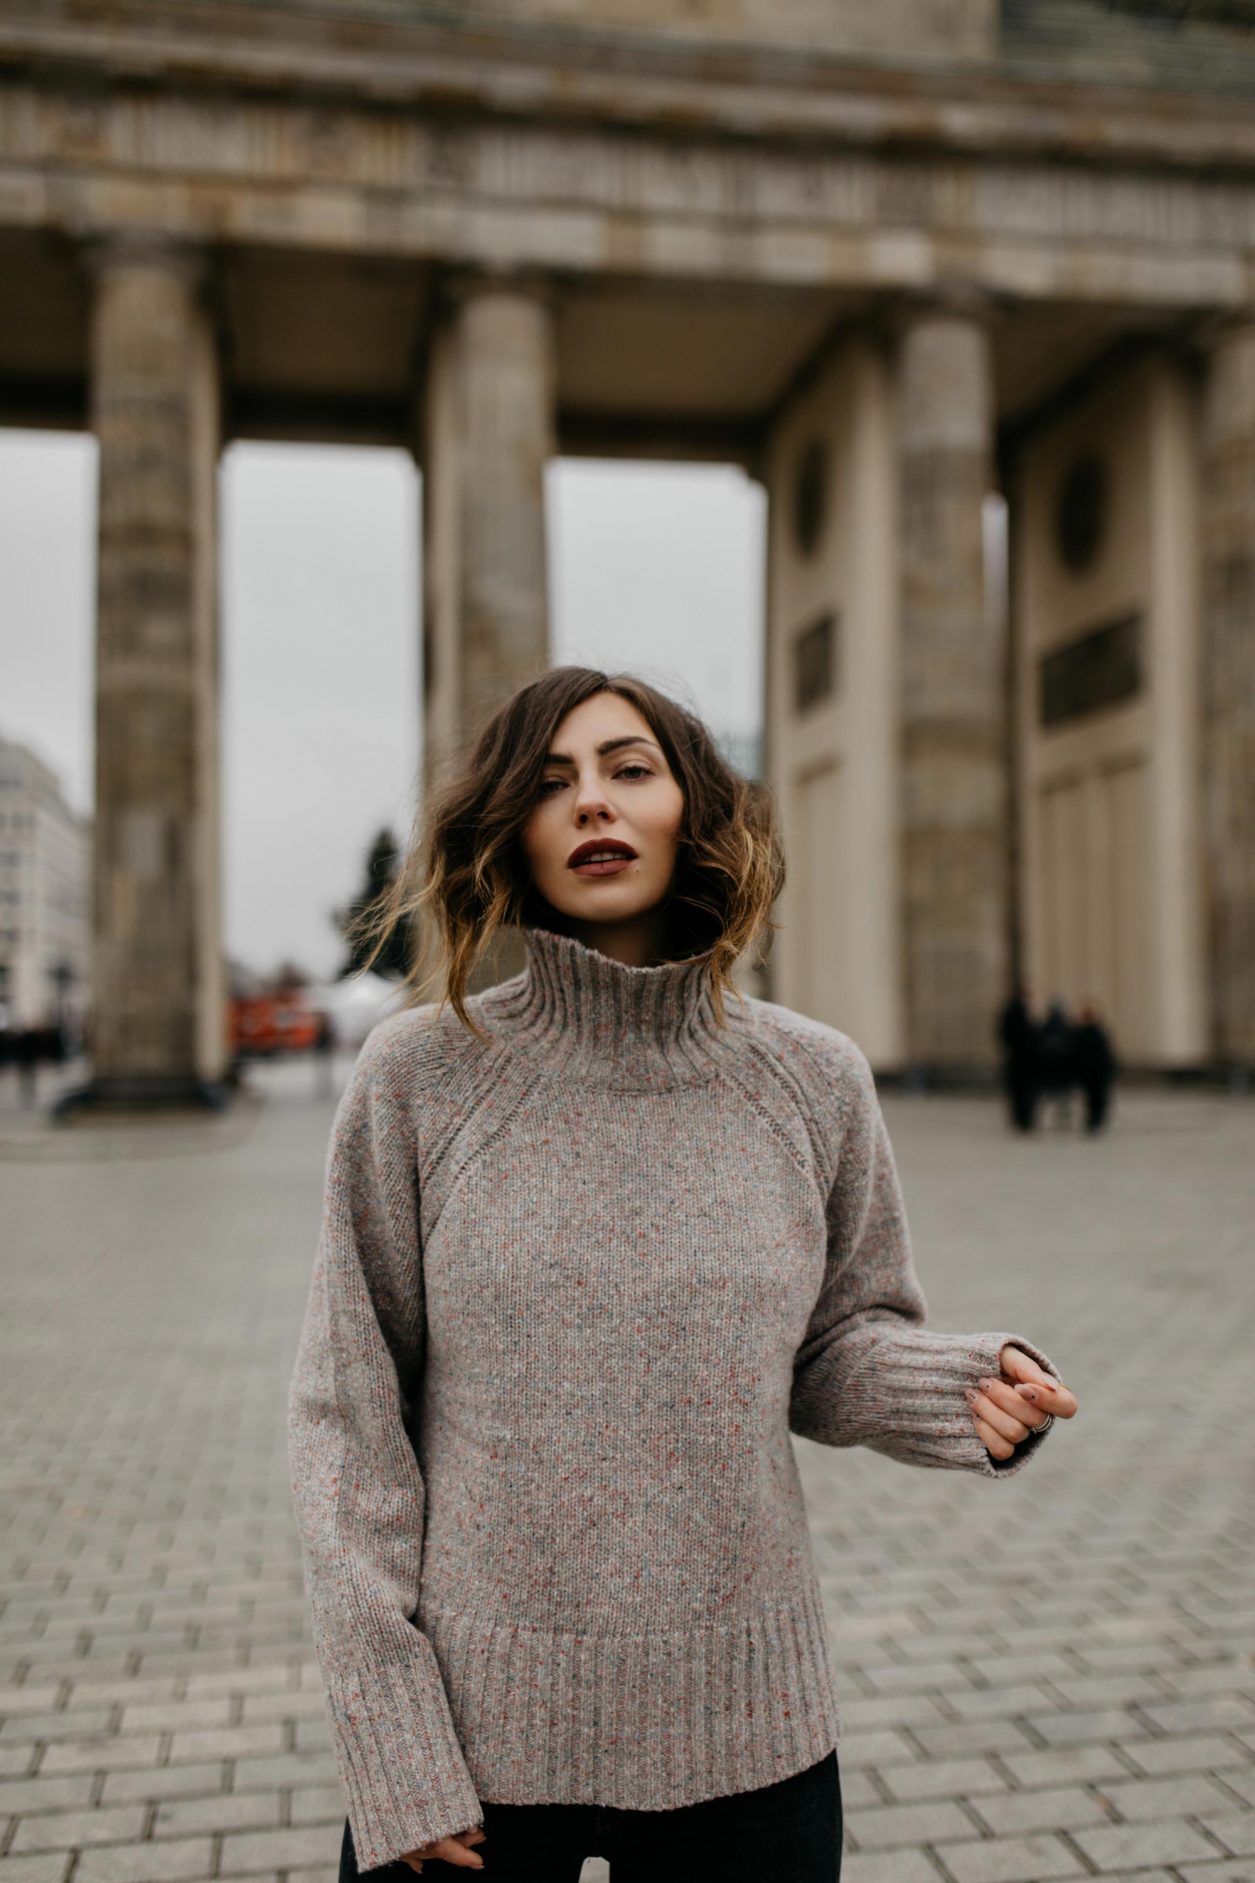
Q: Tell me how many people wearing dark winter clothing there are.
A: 3